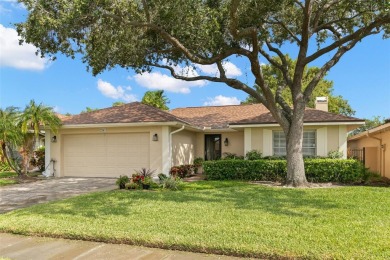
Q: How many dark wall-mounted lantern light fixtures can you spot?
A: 3